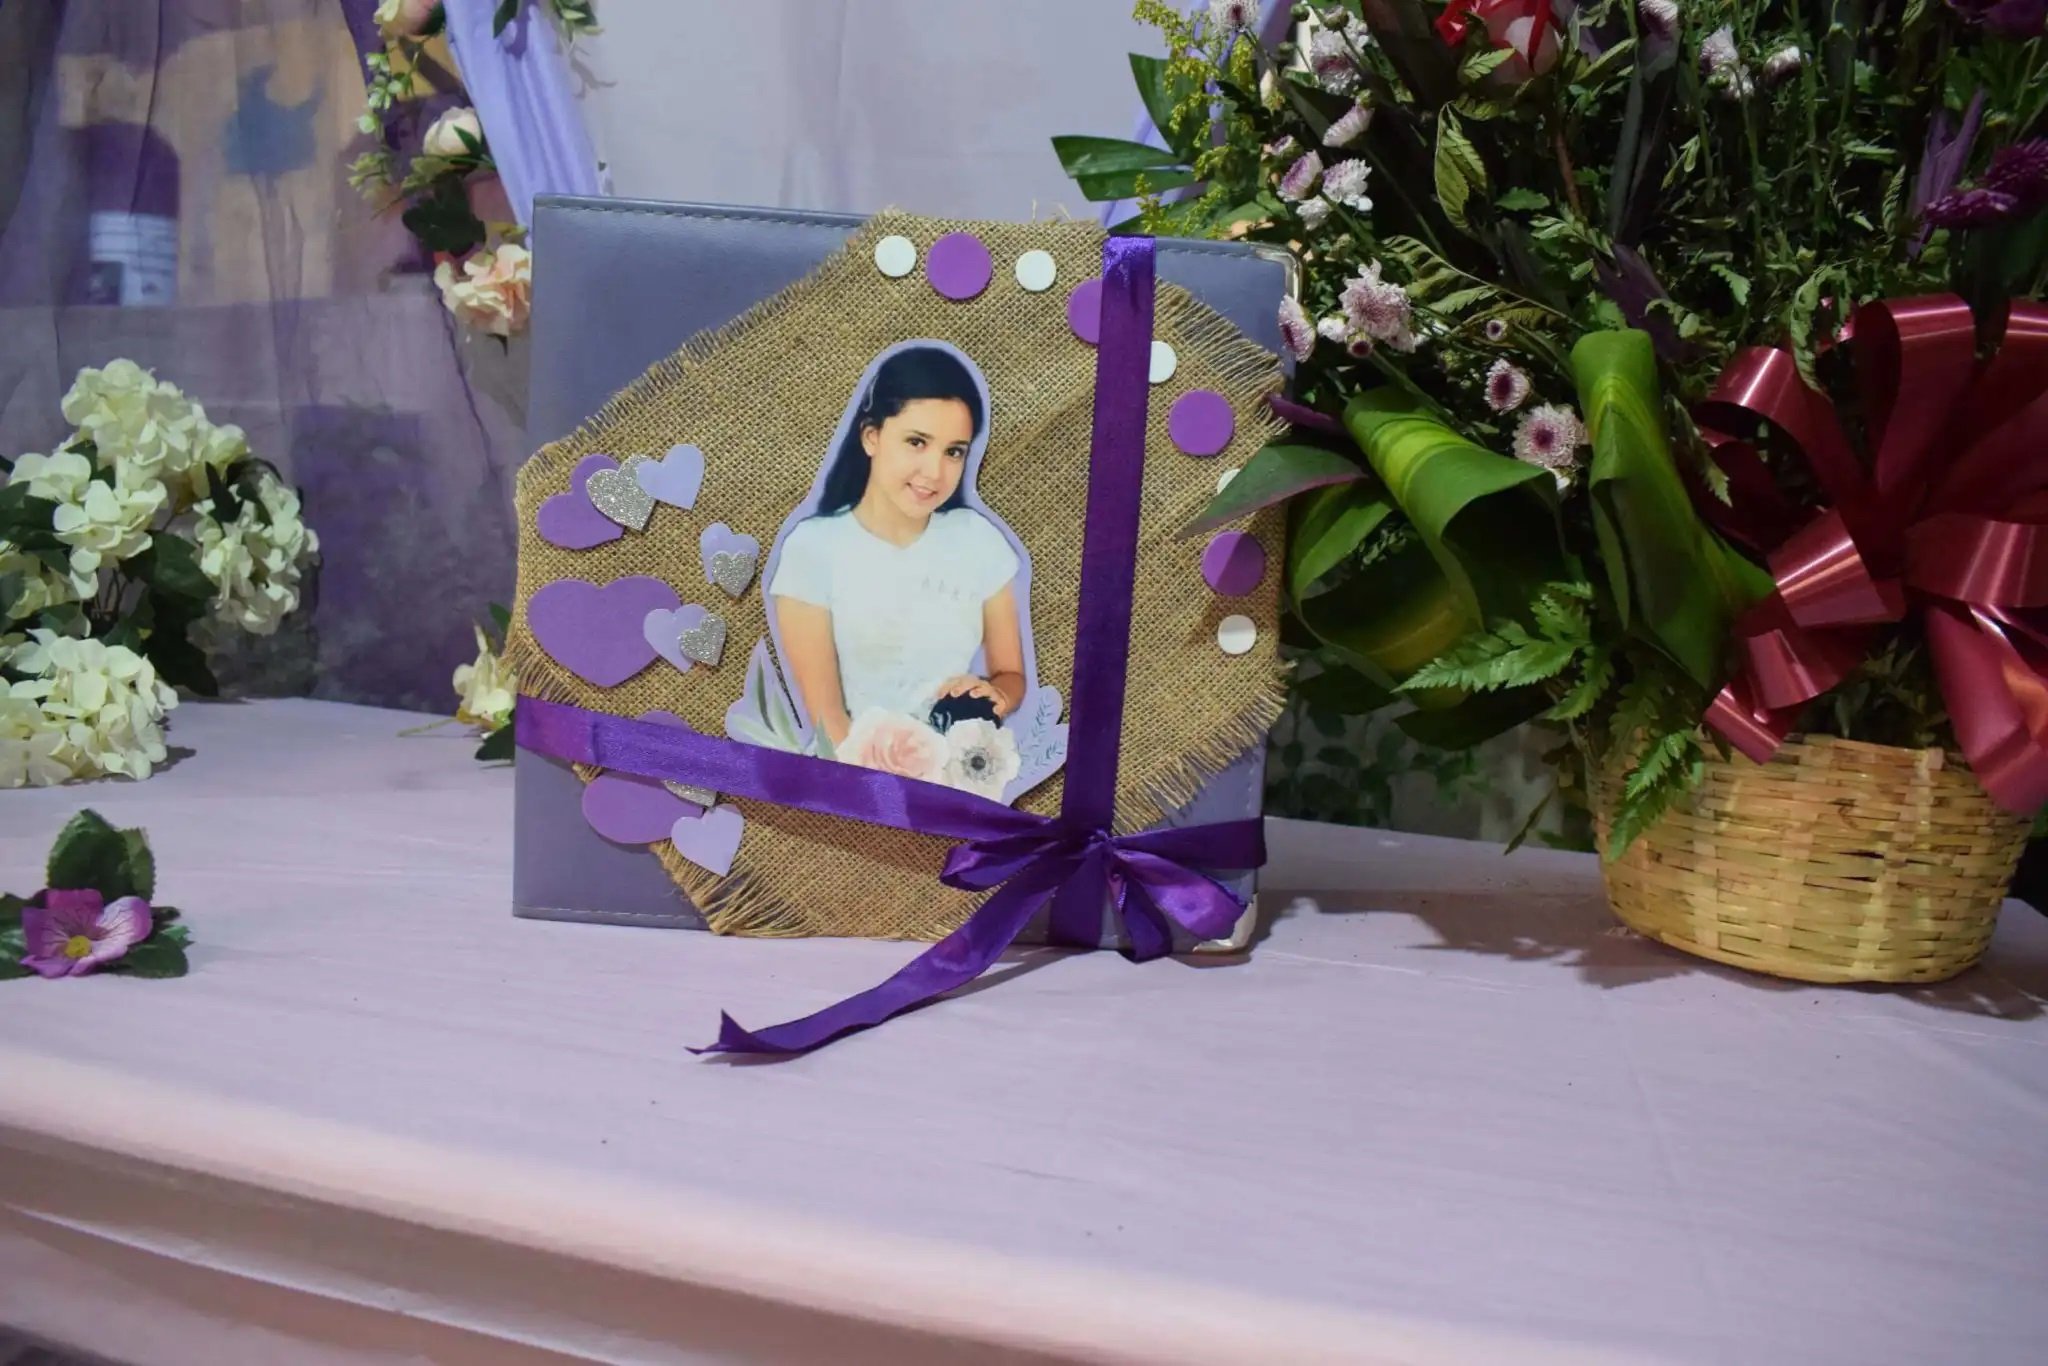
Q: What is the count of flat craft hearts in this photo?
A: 11